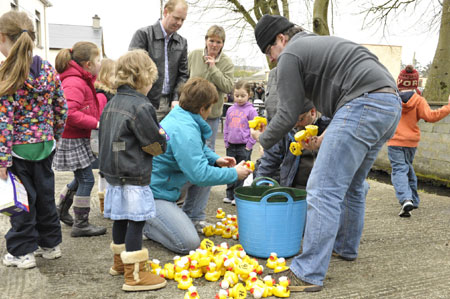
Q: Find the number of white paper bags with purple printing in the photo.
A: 1